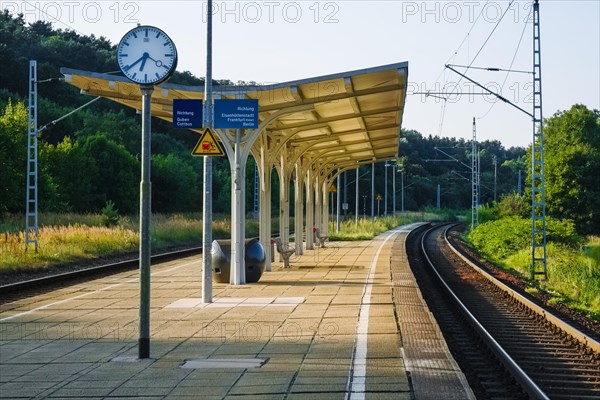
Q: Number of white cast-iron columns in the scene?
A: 7